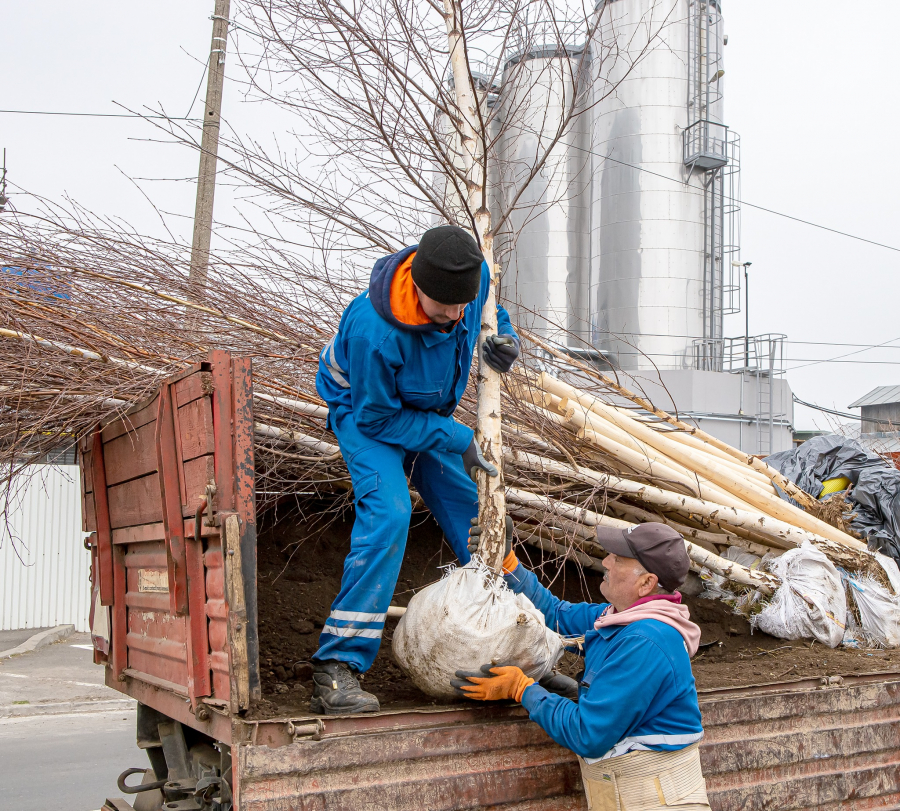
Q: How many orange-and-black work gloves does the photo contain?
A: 2